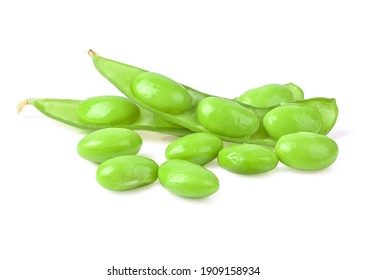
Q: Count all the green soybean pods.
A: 2